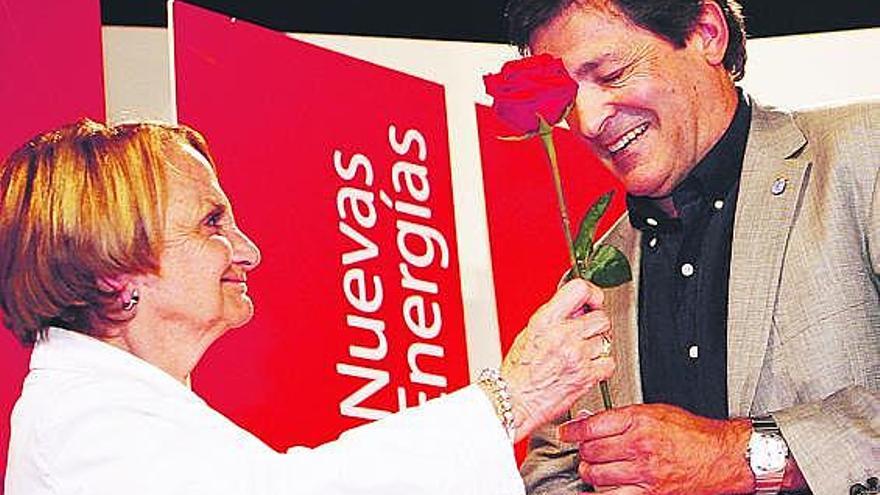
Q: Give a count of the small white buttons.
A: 5